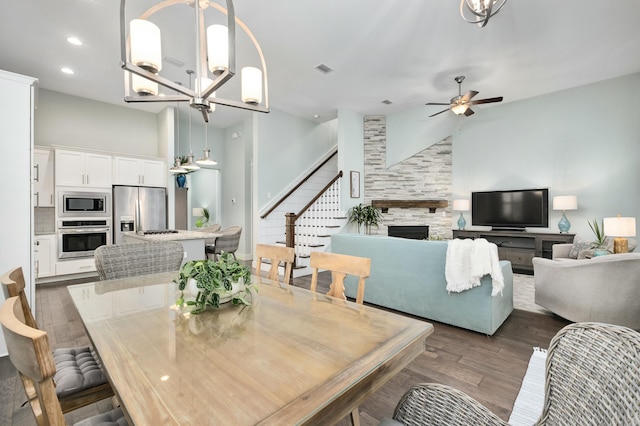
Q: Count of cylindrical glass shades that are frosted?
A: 5